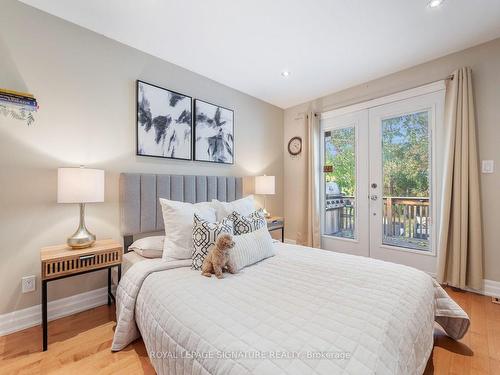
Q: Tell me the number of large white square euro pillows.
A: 2